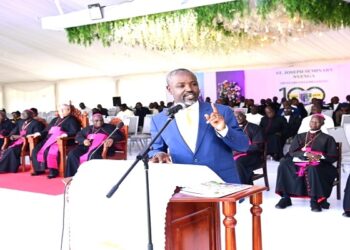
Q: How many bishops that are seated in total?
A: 6